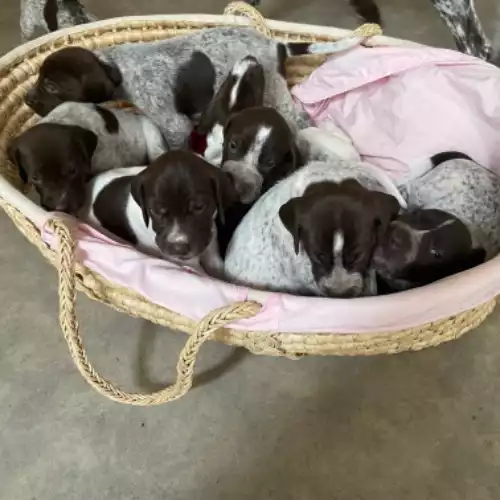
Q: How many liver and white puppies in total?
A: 7